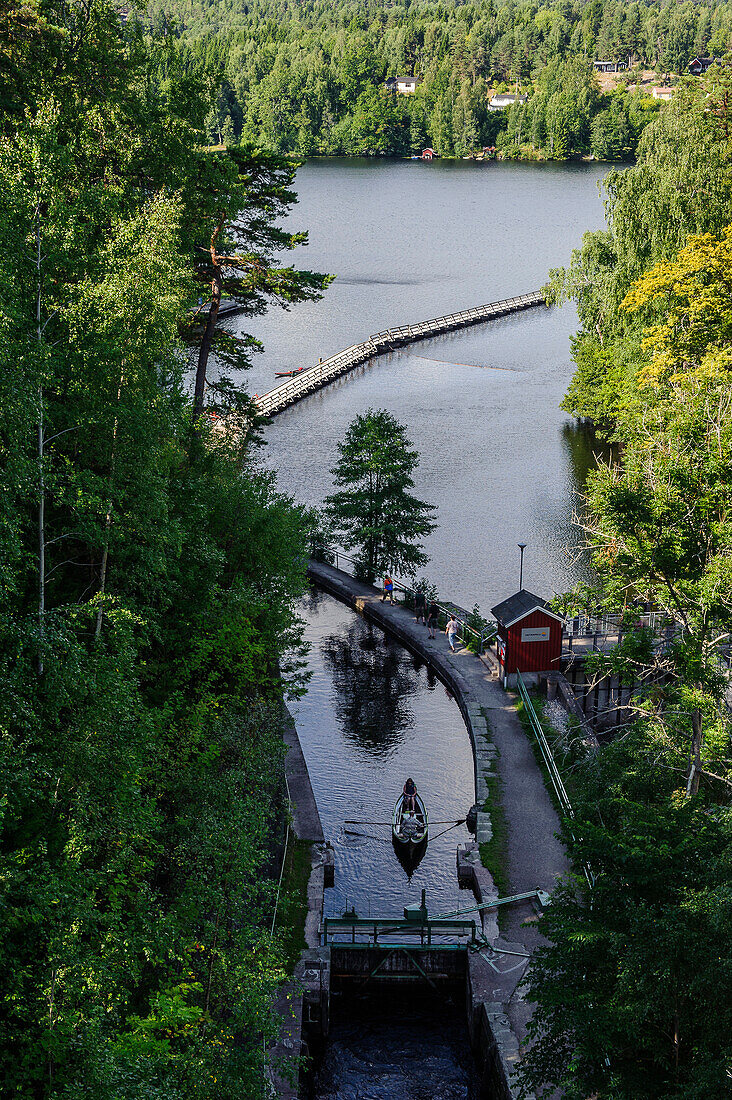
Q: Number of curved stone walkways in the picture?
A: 1